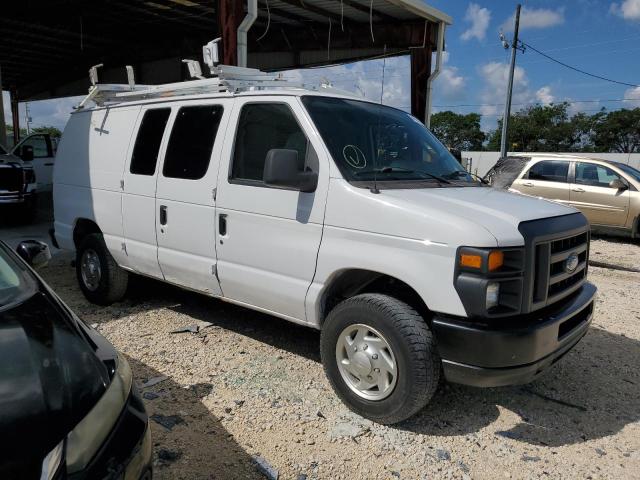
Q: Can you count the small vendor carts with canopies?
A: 0